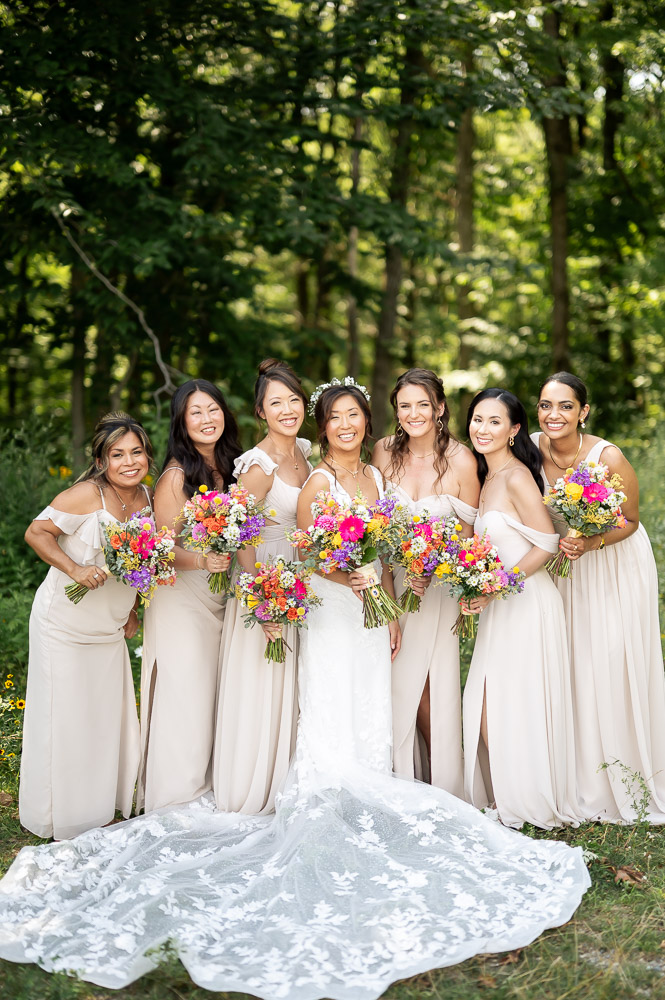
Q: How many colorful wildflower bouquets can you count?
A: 7